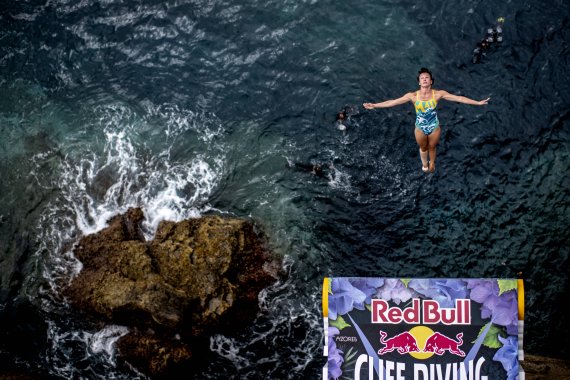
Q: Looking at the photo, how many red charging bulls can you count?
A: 2